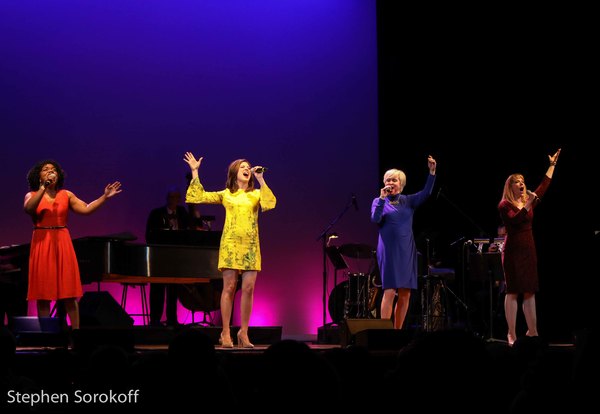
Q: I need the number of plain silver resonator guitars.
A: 0